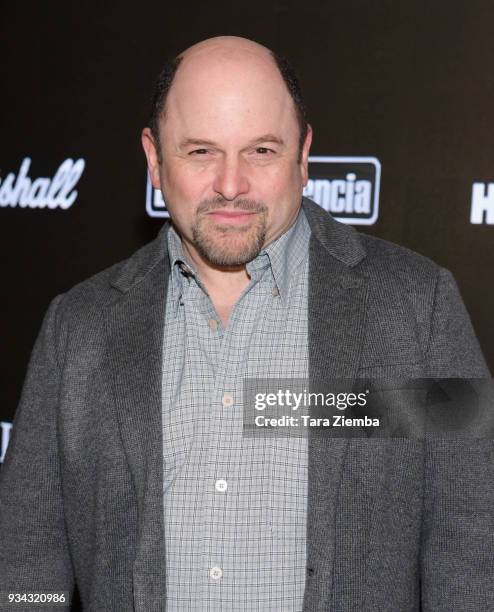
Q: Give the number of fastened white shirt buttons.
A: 3